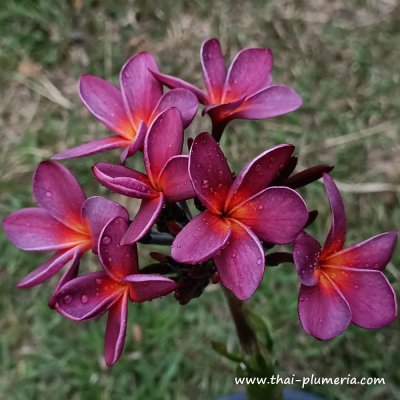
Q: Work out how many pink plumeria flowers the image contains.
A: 7